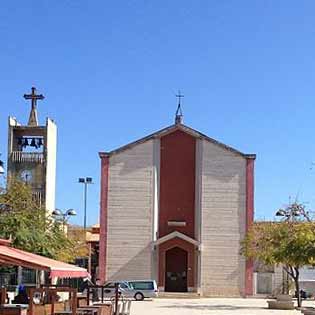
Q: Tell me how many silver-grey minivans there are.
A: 1